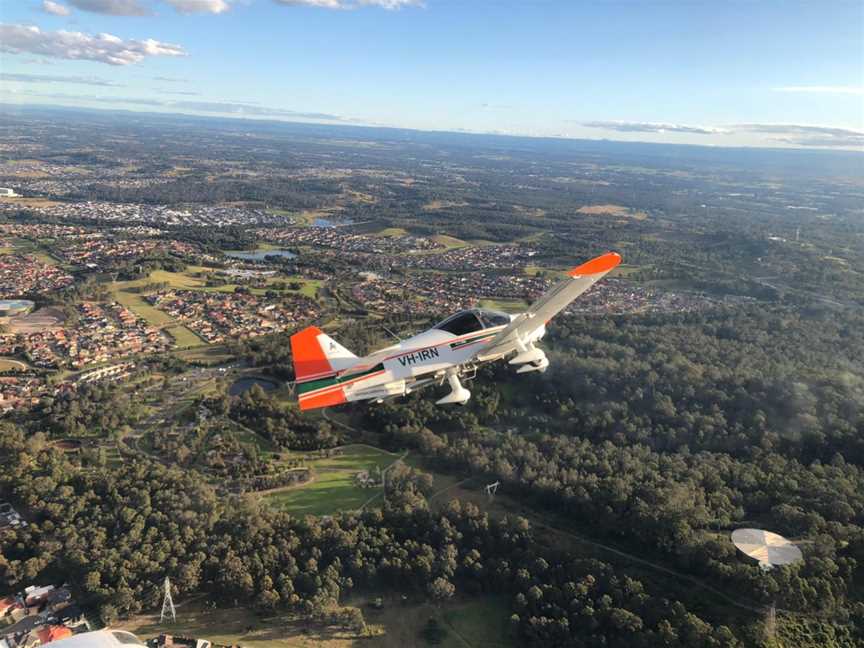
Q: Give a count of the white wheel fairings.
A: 3